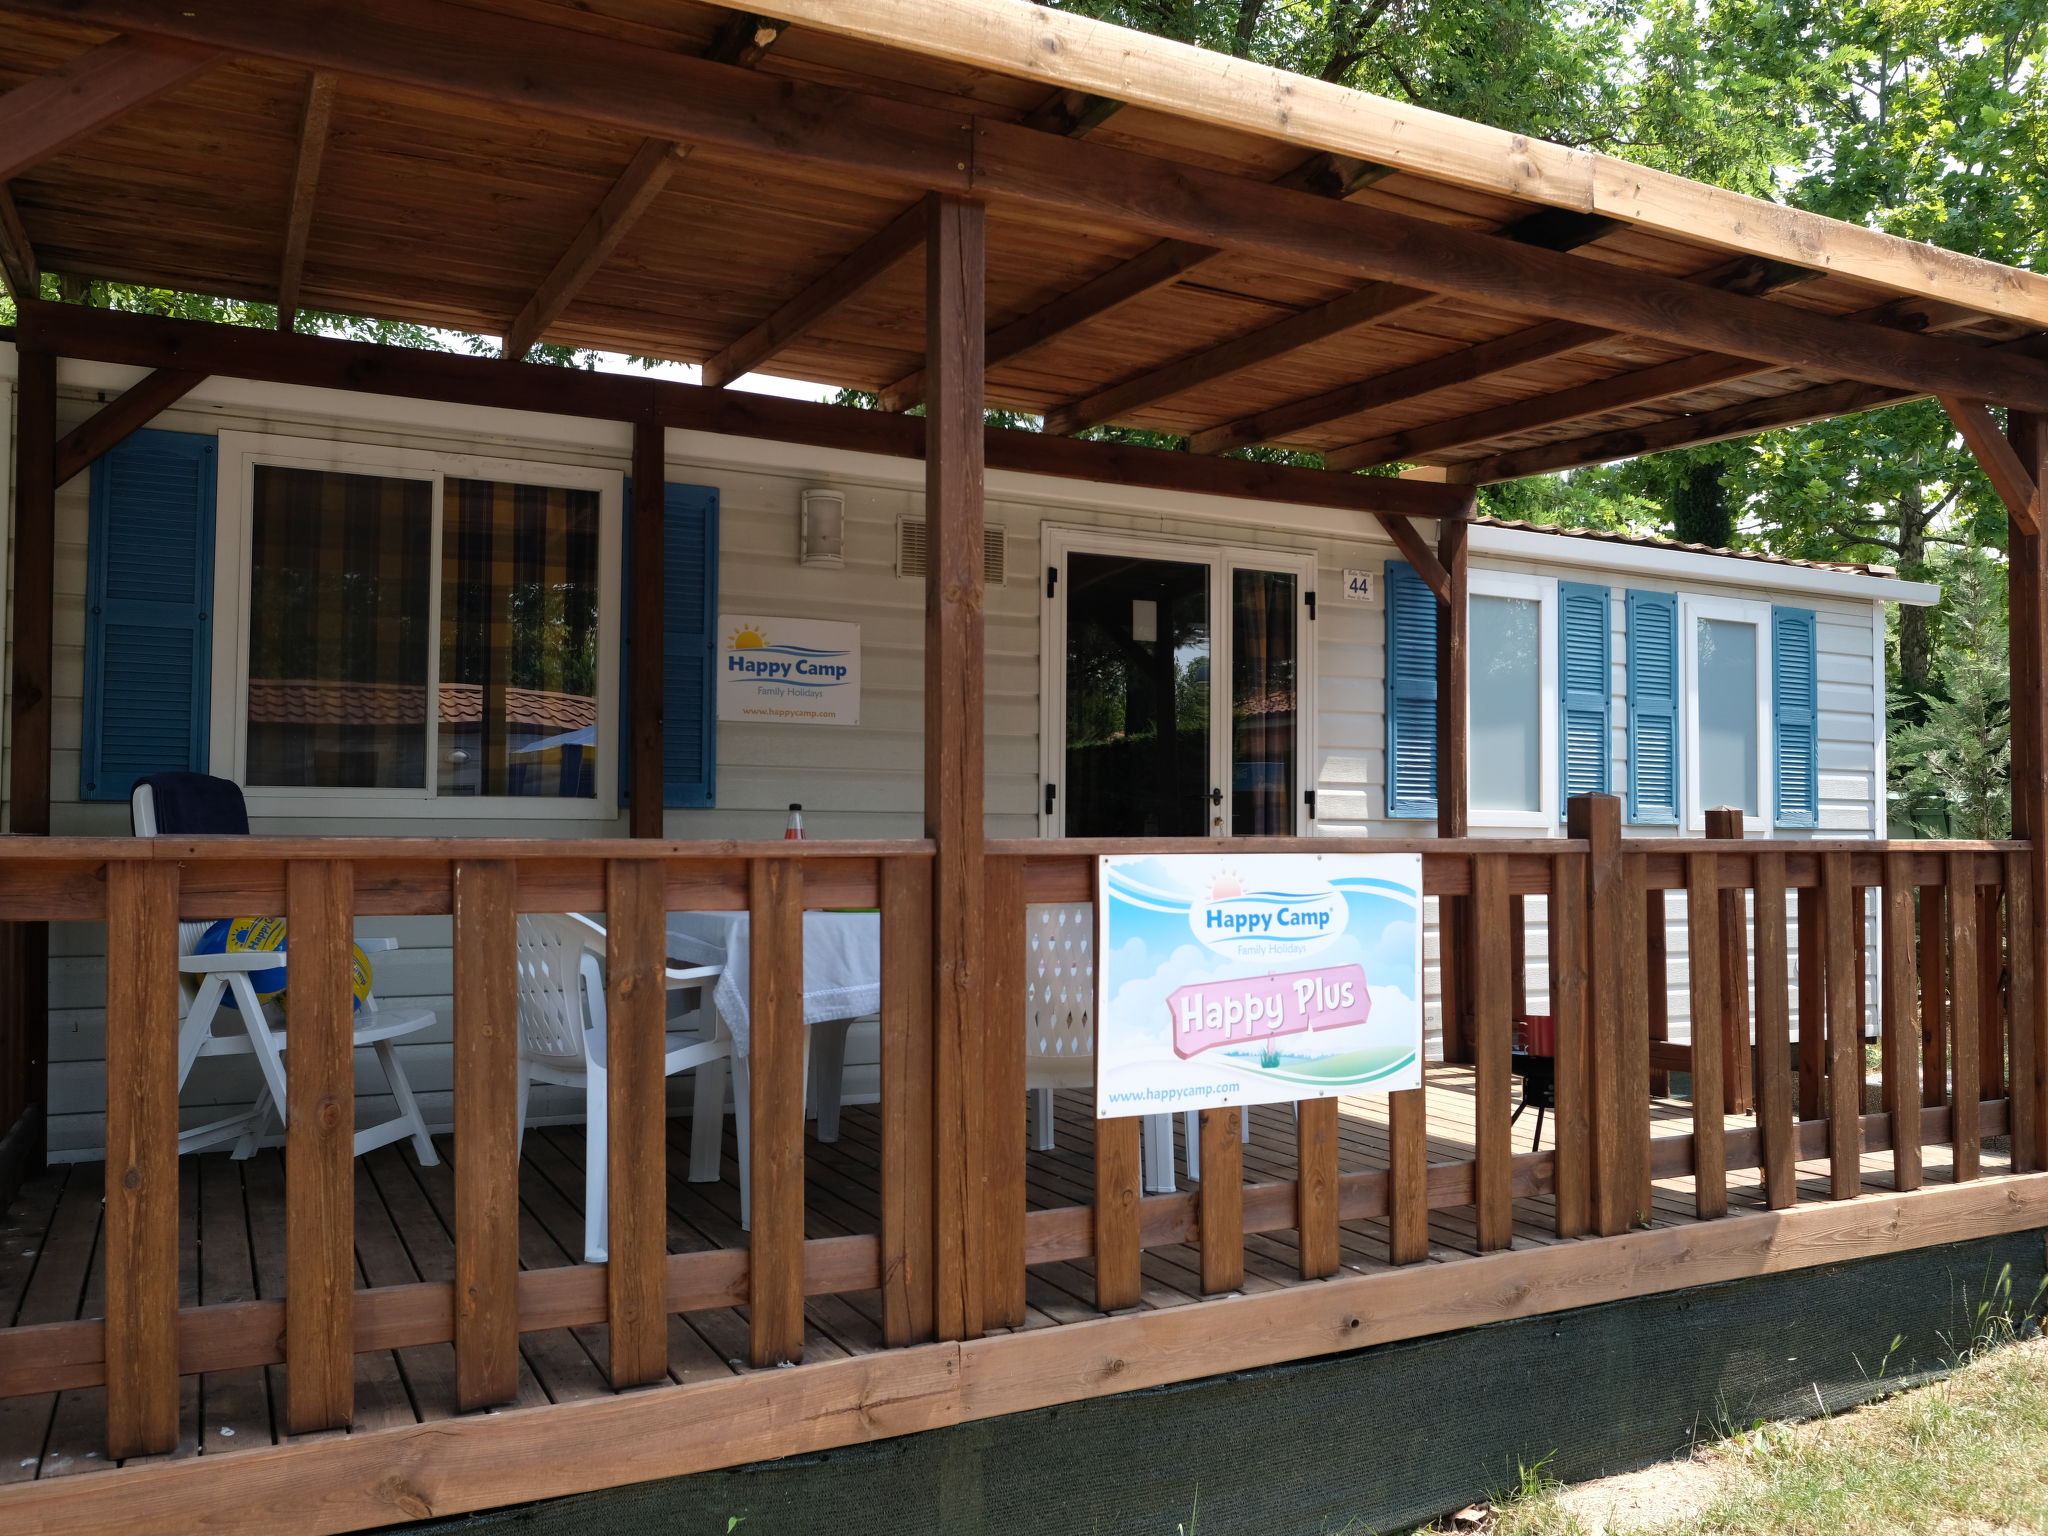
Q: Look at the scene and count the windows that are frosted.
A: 2